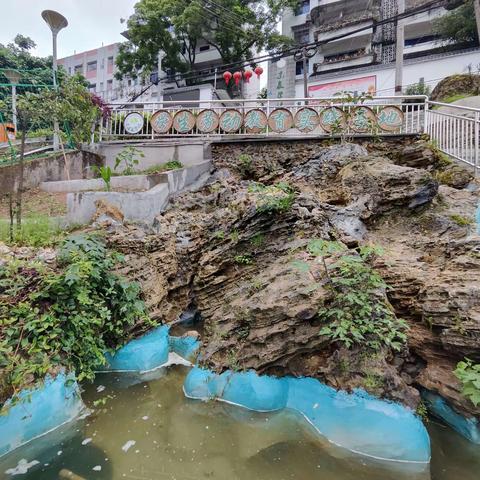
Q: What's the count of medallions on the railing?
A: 11